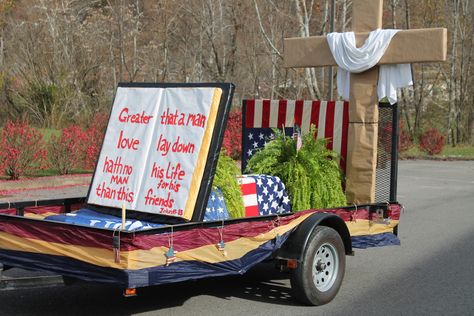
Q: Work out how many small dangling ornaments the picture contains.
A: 3